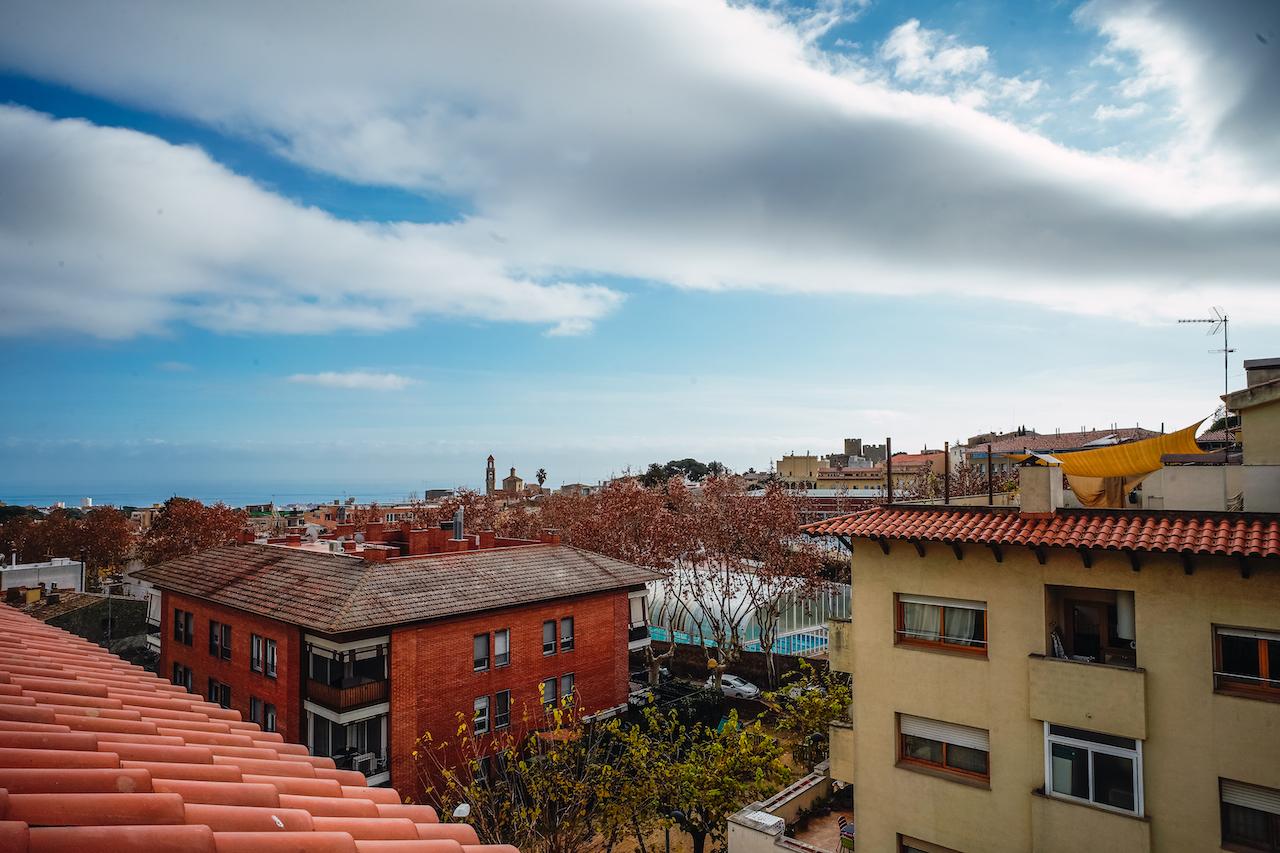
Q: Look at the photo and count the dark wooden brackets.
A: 10